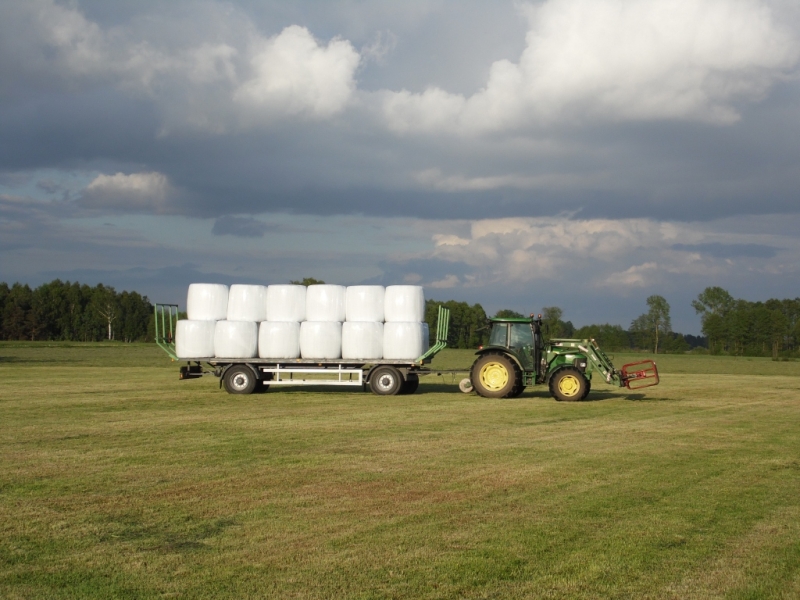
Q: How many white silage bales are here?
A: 12